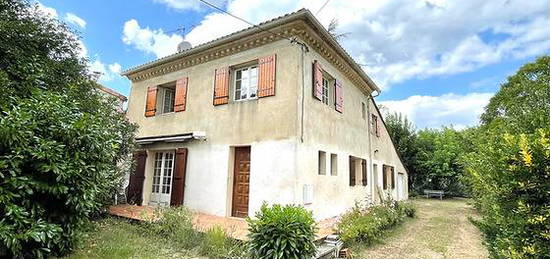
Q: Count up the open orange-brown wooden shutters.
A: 4